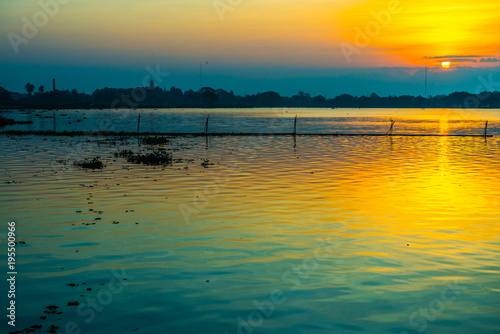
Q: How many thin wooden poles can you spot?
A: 5